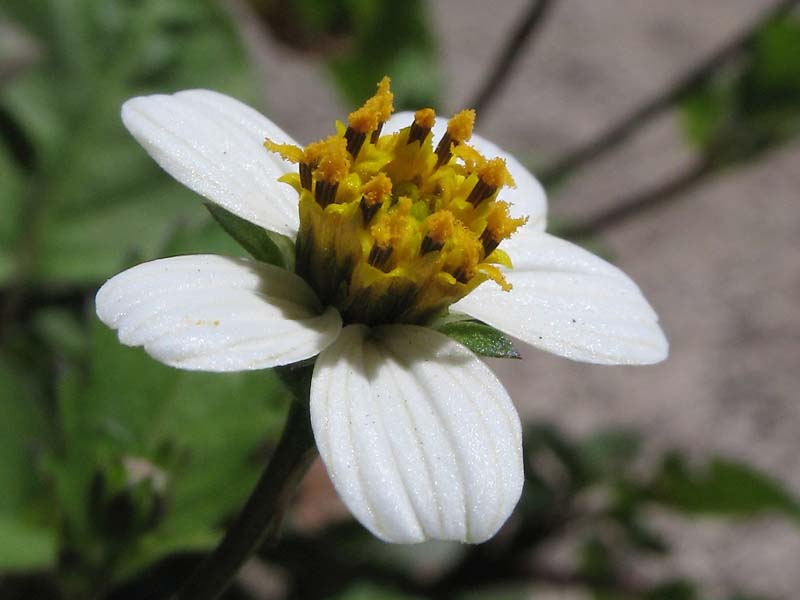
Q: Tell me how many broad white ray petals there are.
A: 5